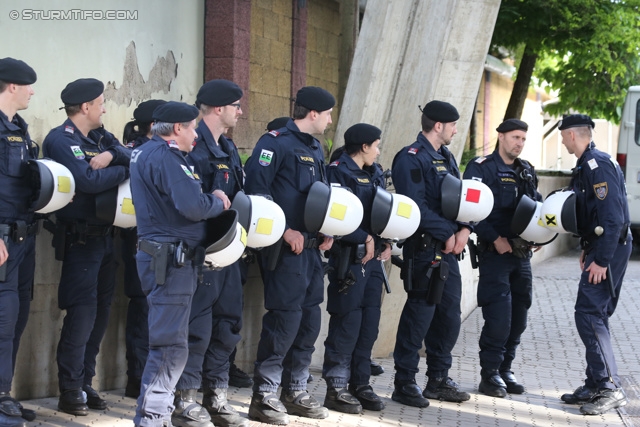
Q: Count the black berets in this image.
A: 11